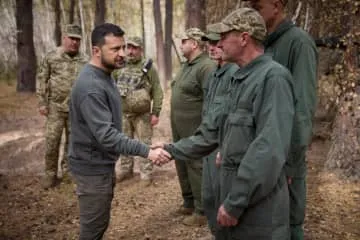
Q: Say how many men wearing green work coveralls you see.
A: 4